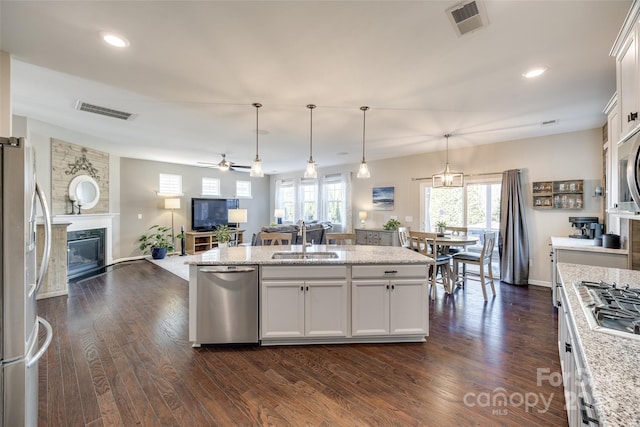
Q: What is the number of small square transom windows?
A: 3